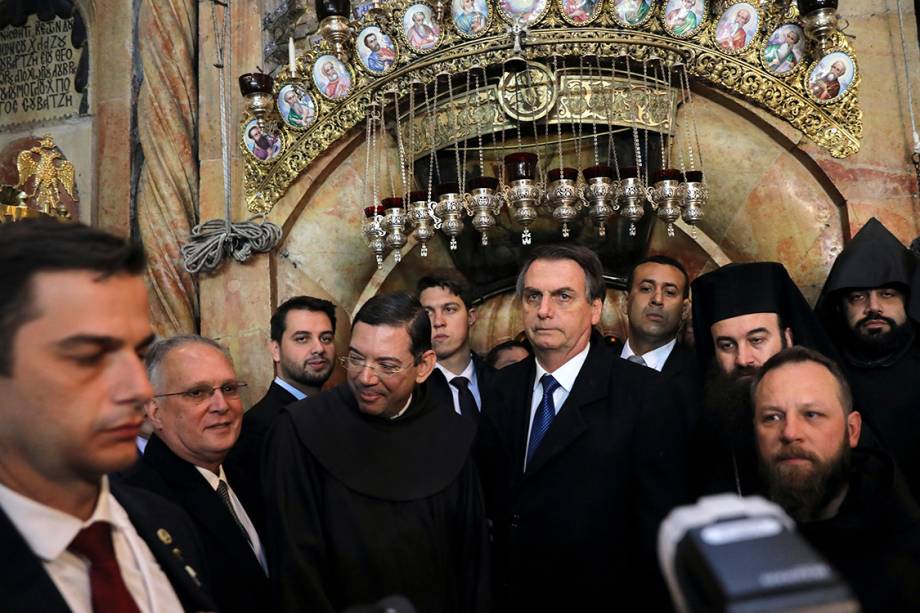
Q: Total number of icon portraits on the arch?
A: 13